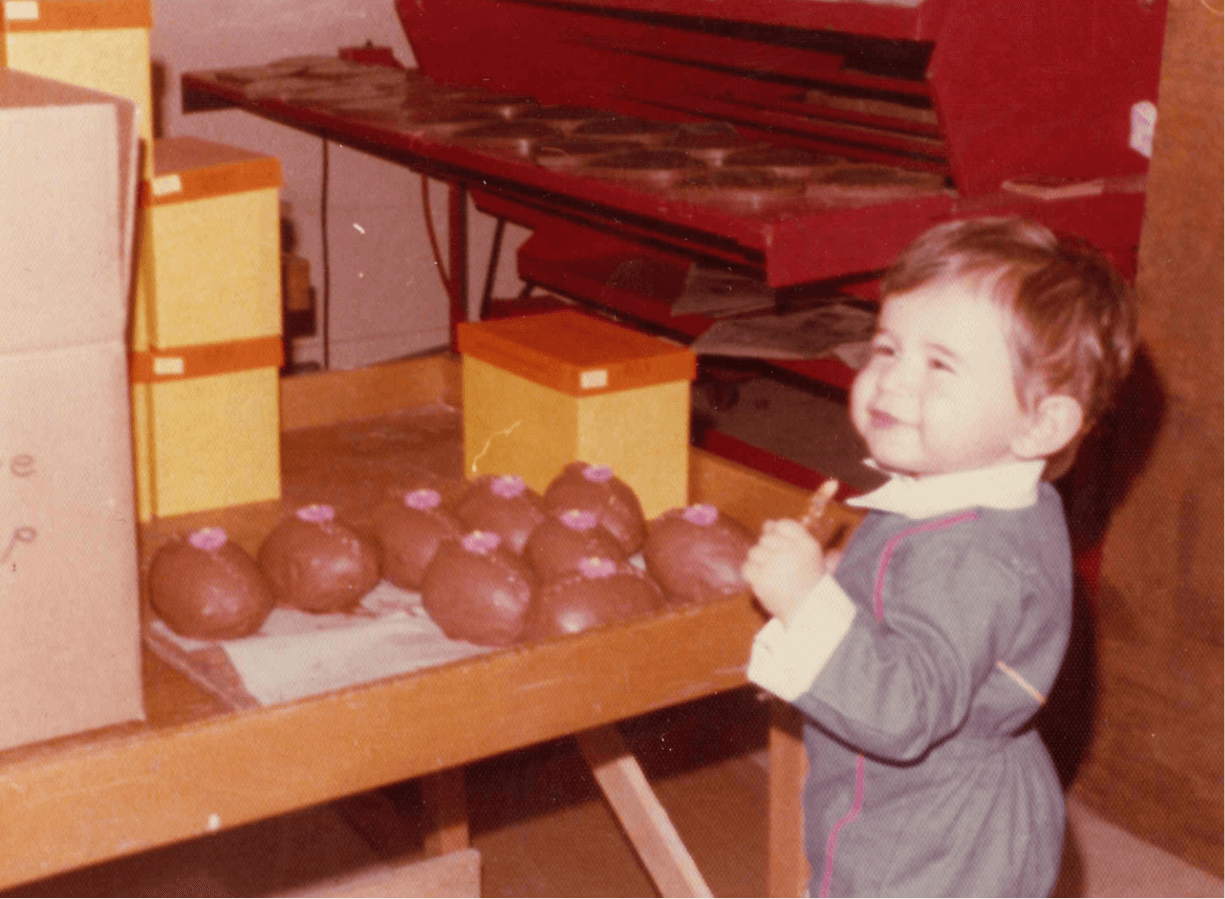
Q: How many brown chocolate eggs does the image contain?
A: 9